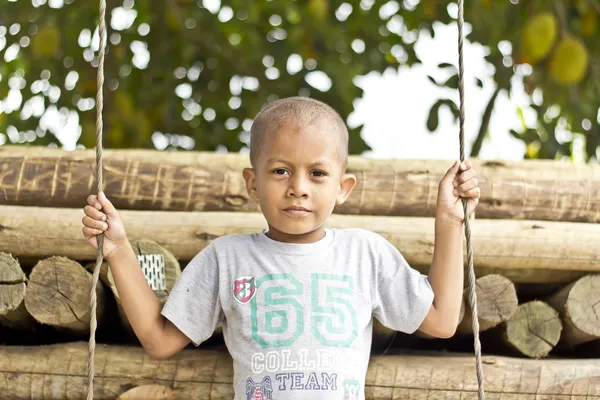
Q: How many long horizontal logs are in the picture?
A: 3